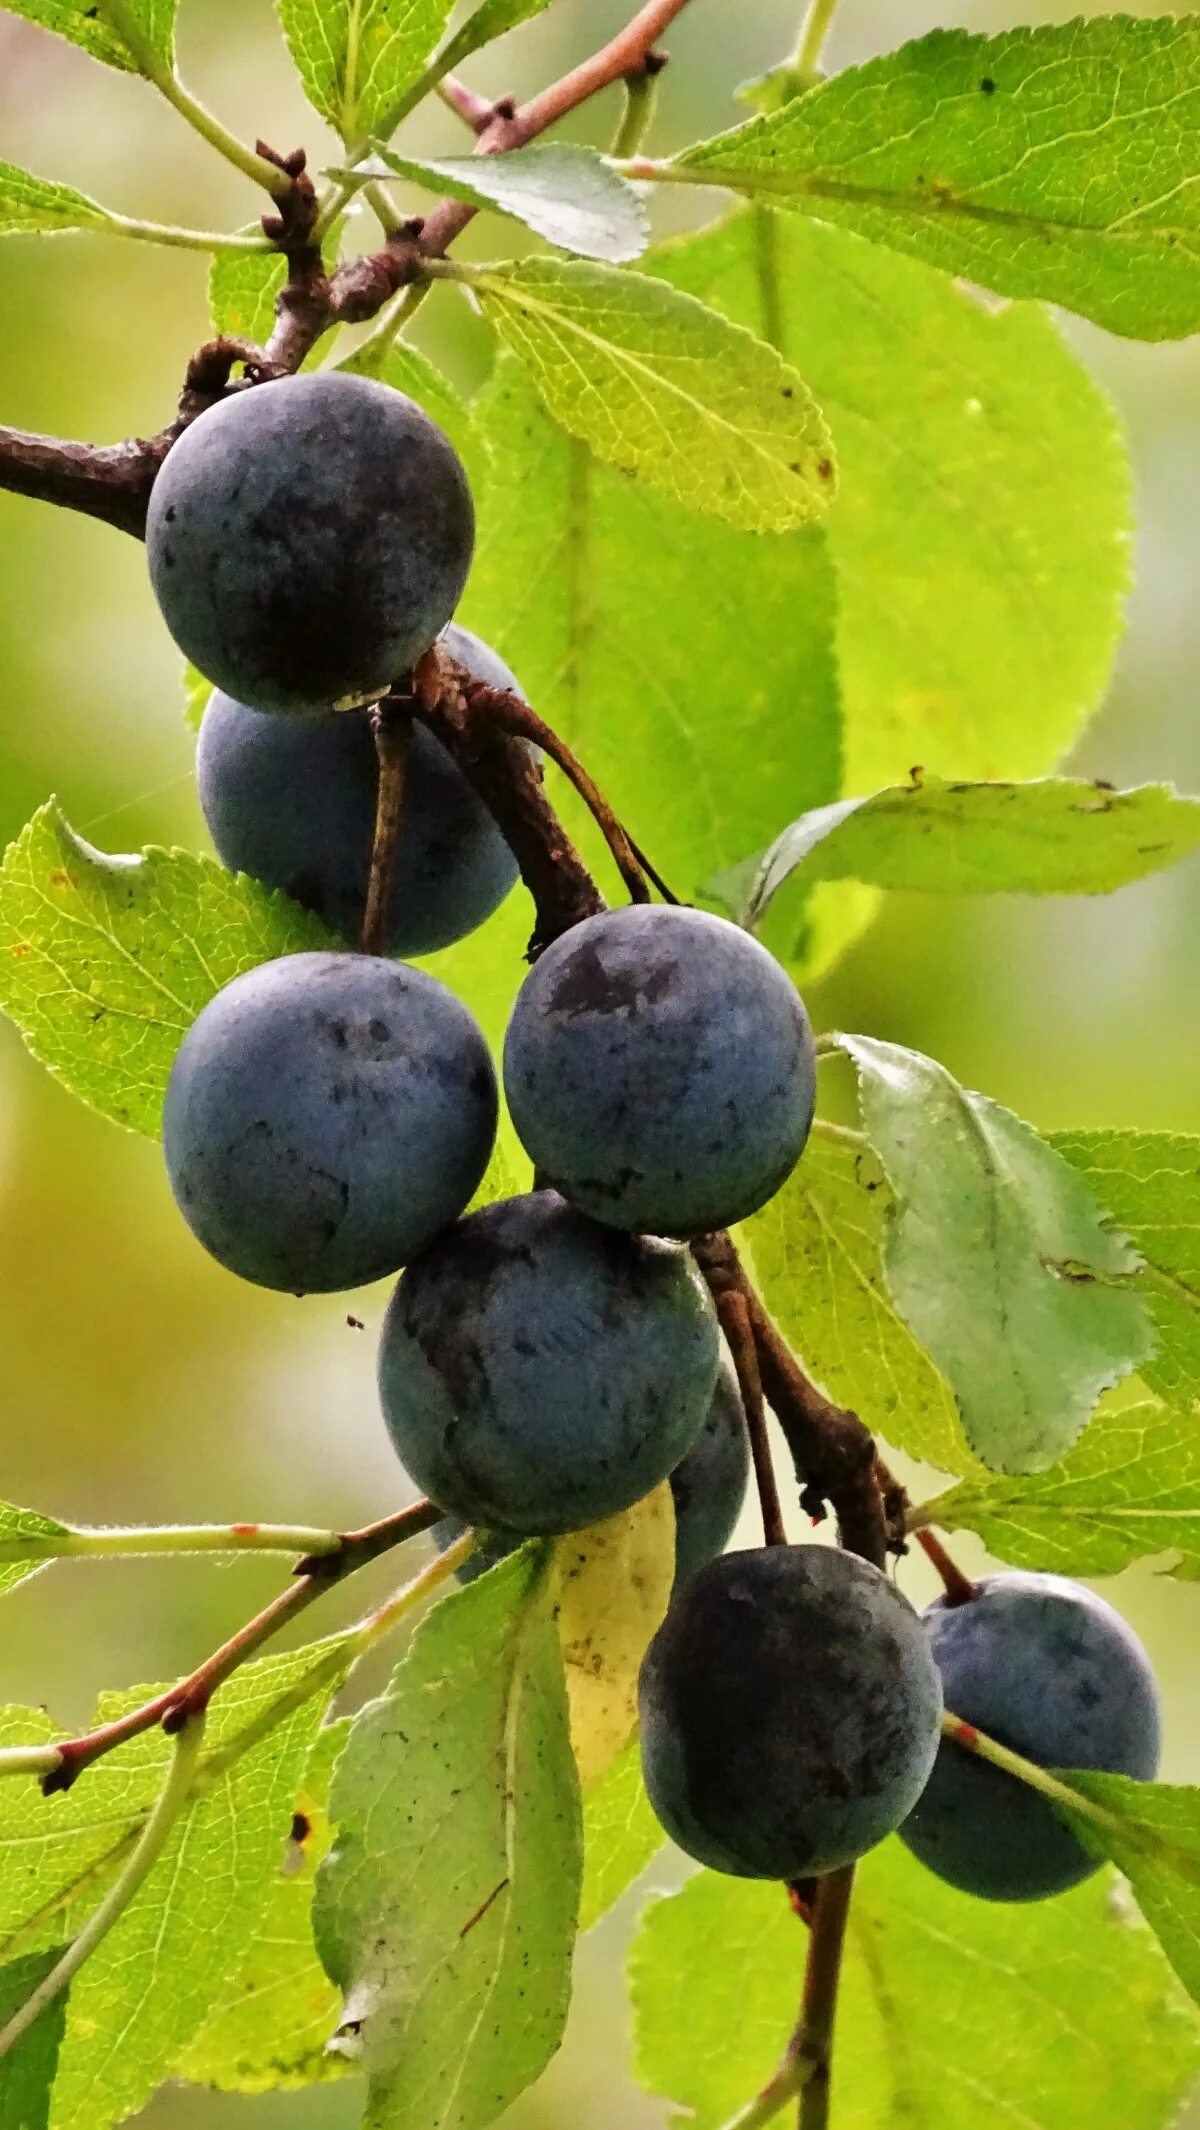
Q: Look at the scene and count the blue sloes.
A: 8